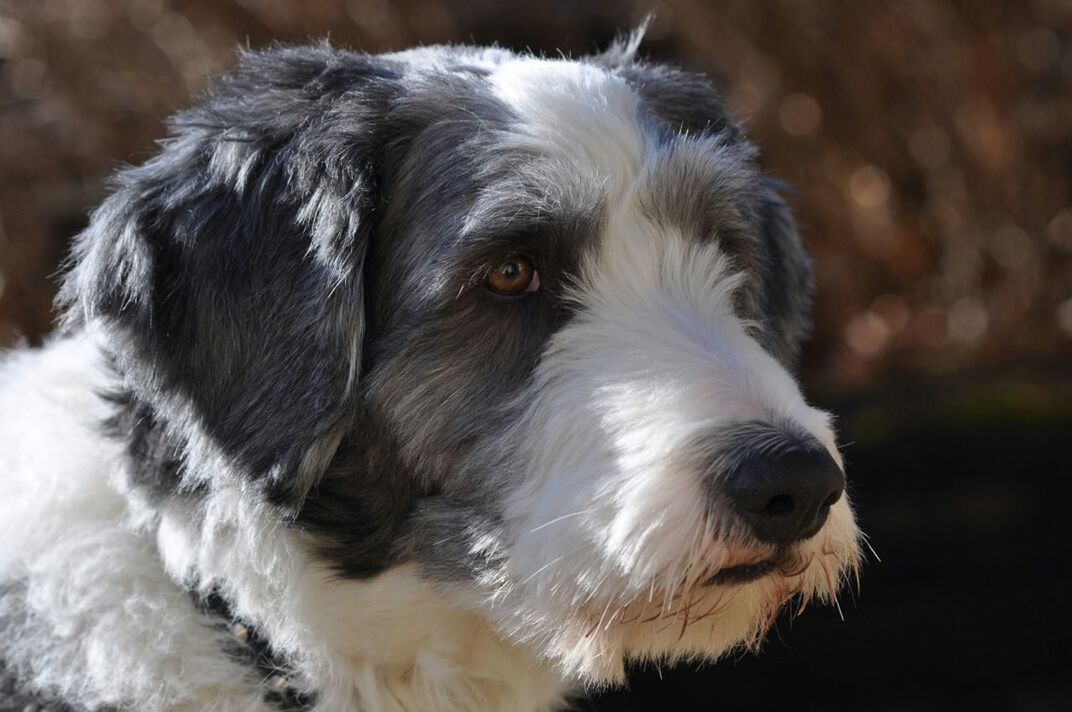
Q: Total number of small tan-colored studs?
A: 2